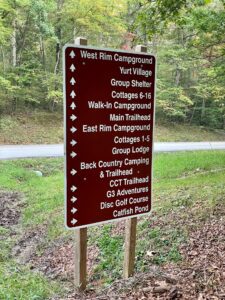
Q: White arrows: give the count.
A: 14